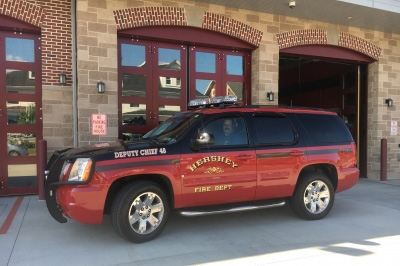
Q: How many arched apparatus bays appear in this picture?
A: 3